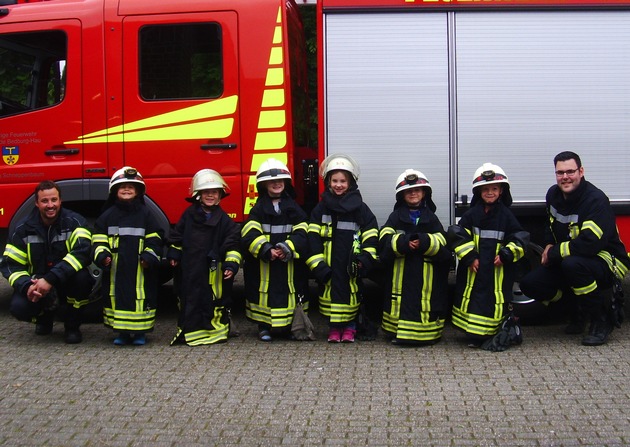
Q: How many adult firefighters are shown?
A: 2